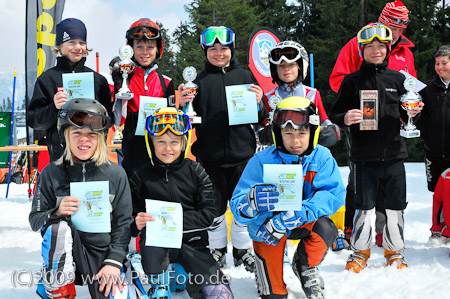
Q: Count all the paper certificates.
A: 6